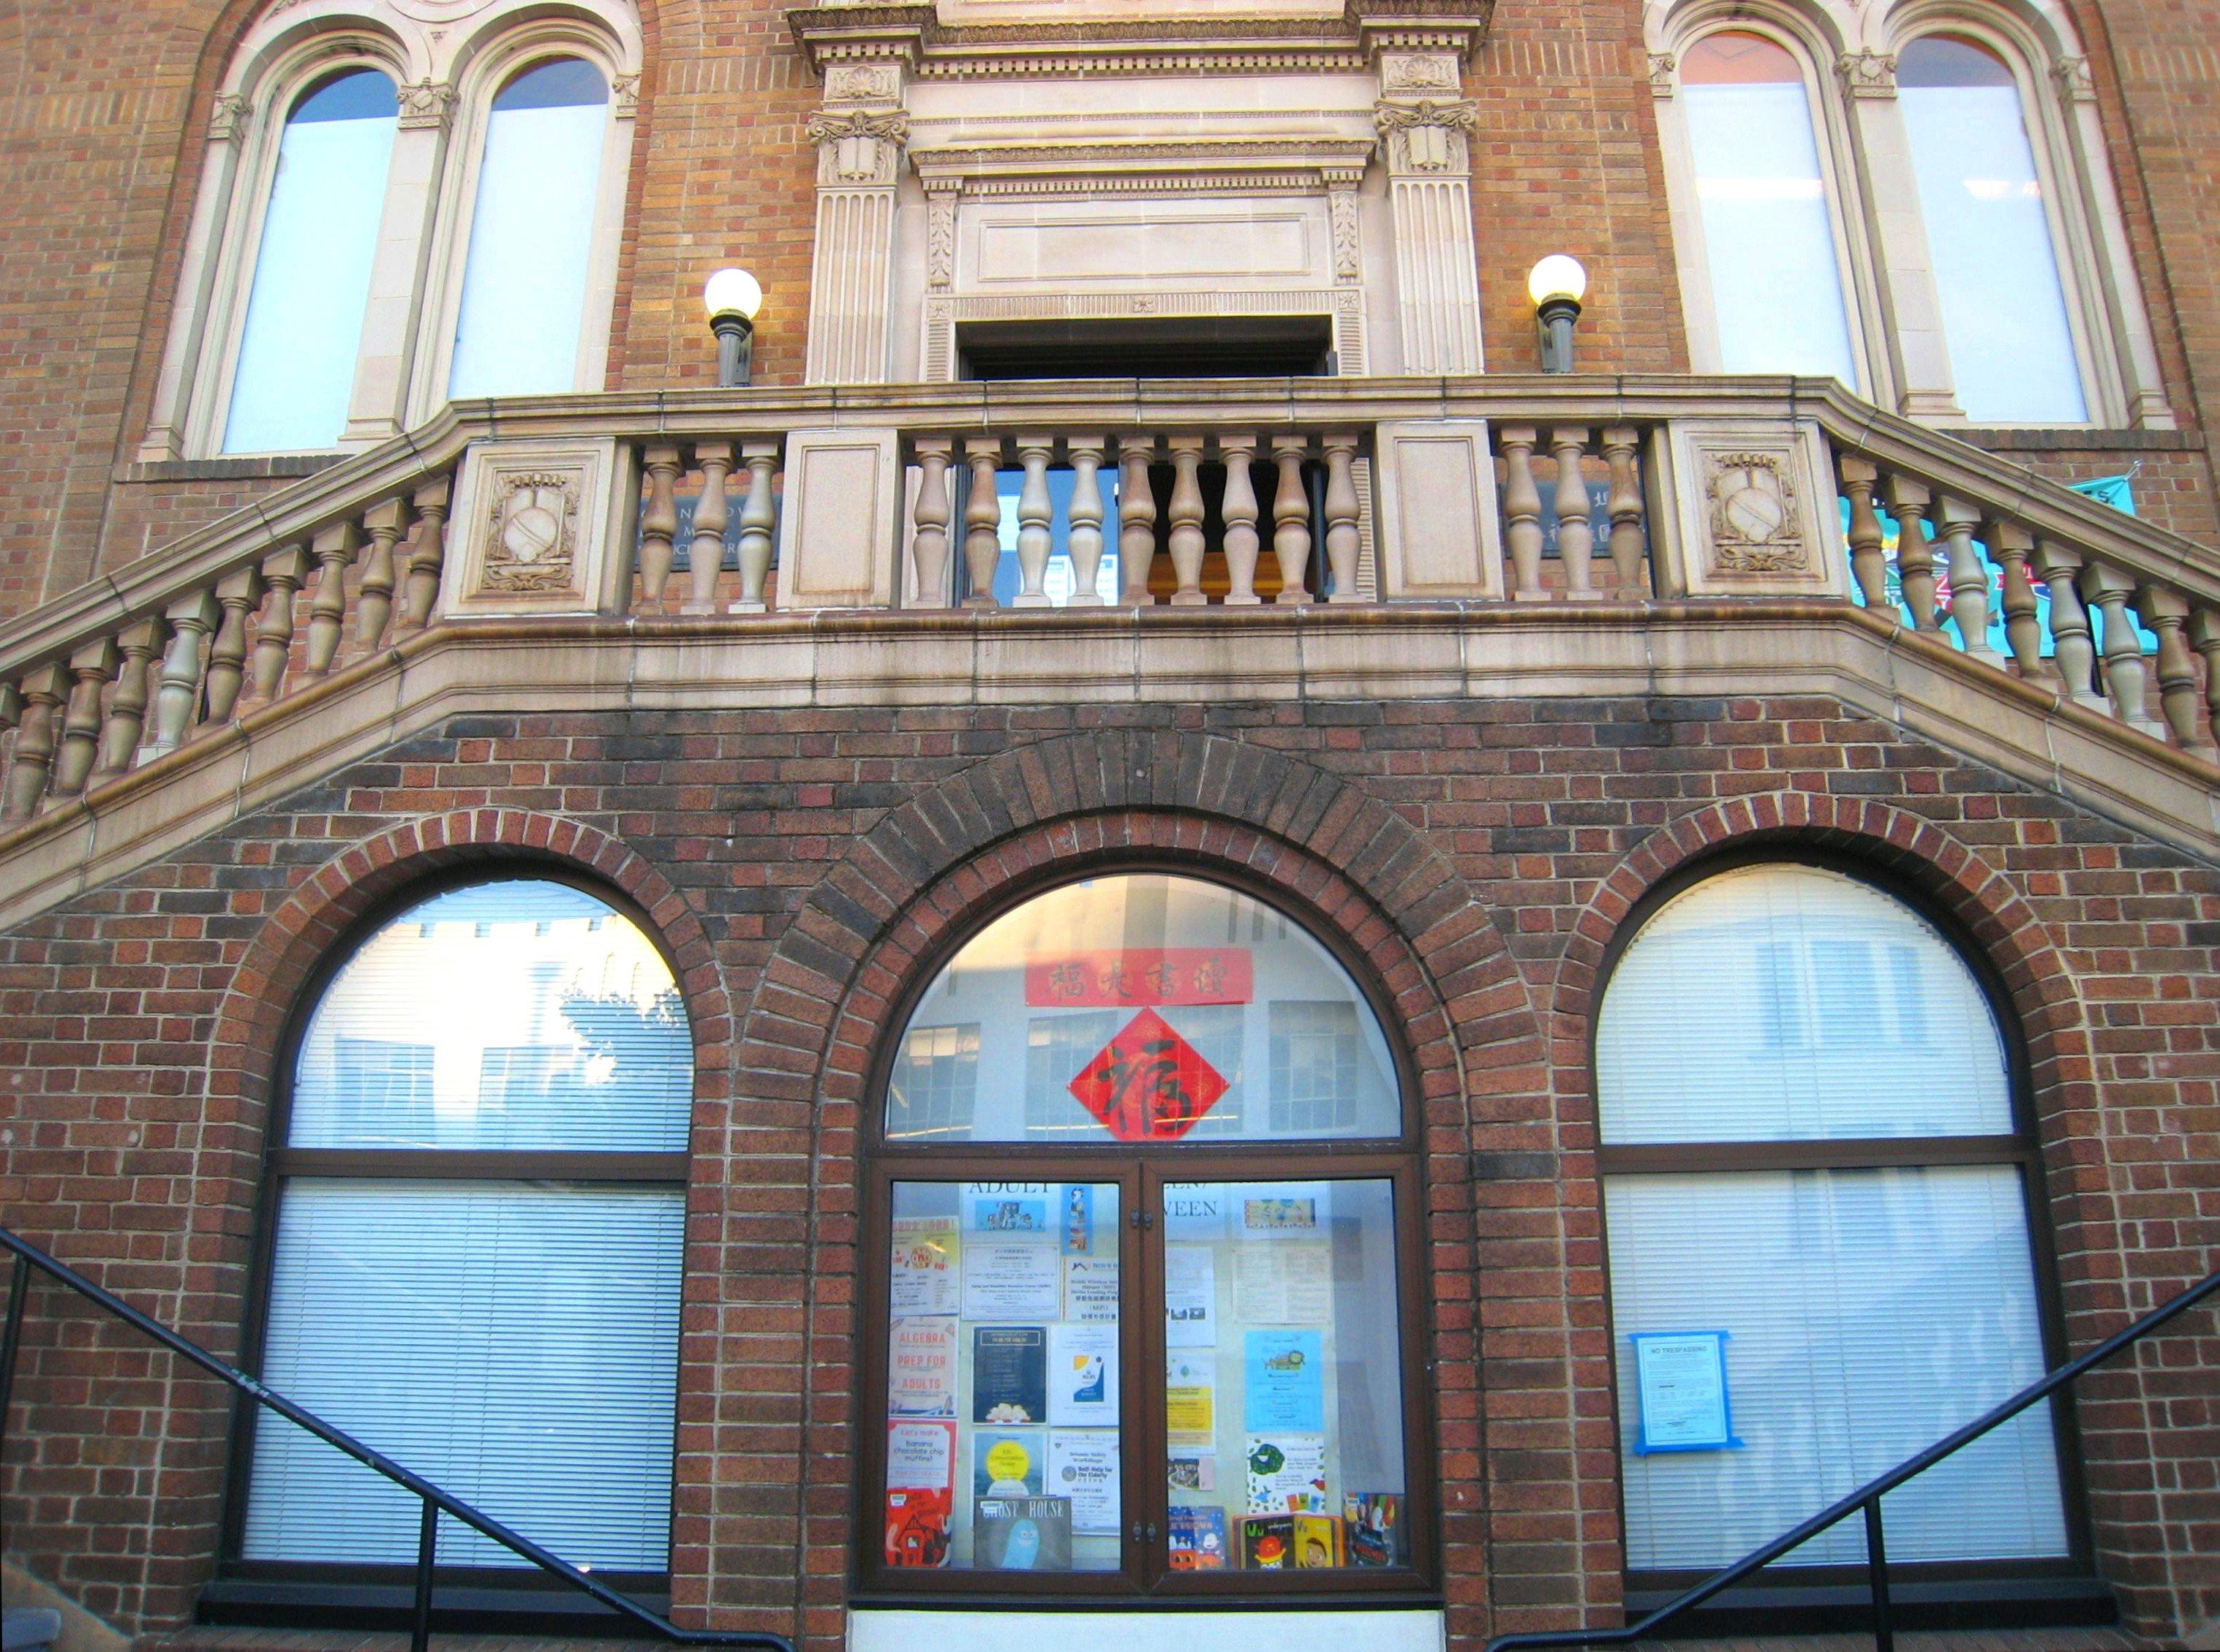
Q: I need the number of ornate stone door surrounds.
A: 1